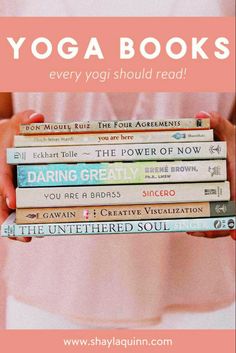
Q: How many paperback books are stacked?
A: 7